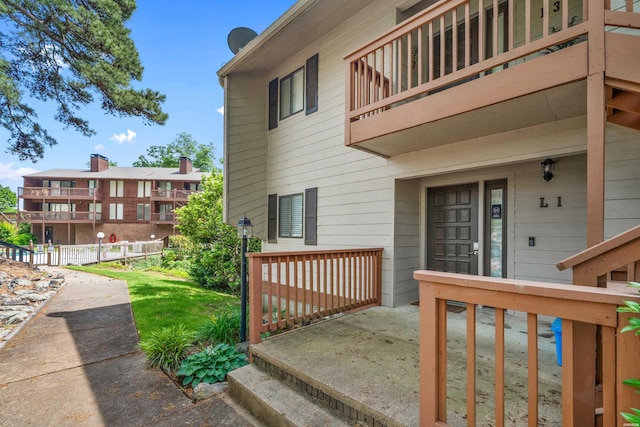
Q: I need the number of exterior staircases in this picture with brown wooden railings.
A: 1